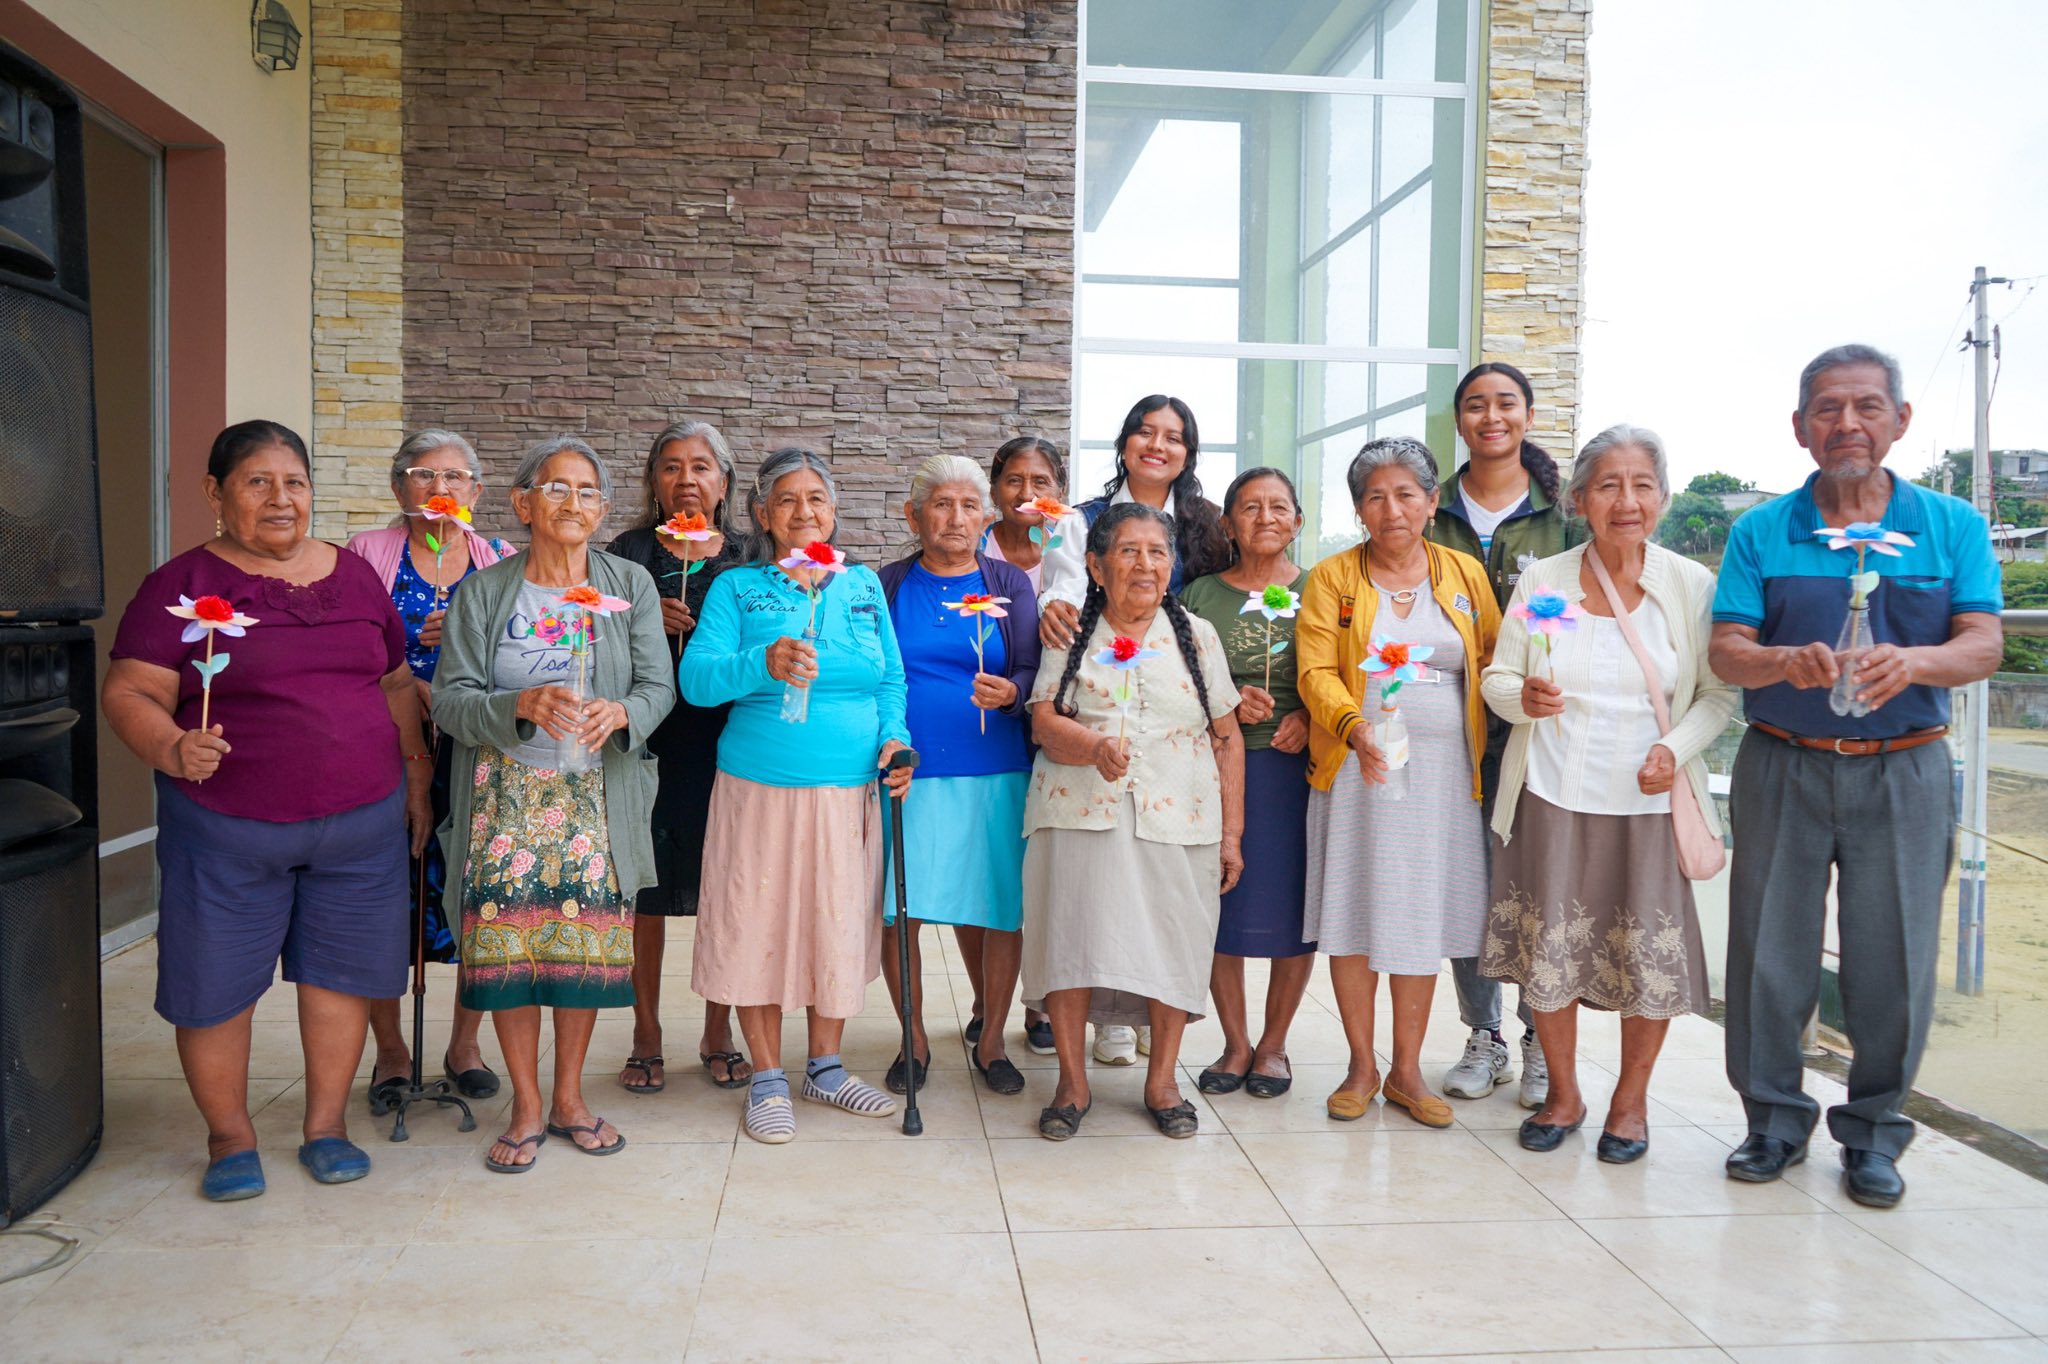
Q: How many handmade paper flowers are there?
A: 12